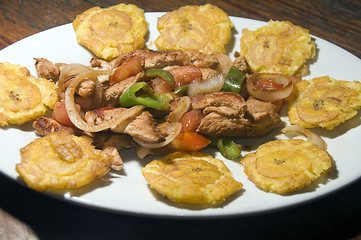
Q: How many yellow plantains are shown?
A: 8